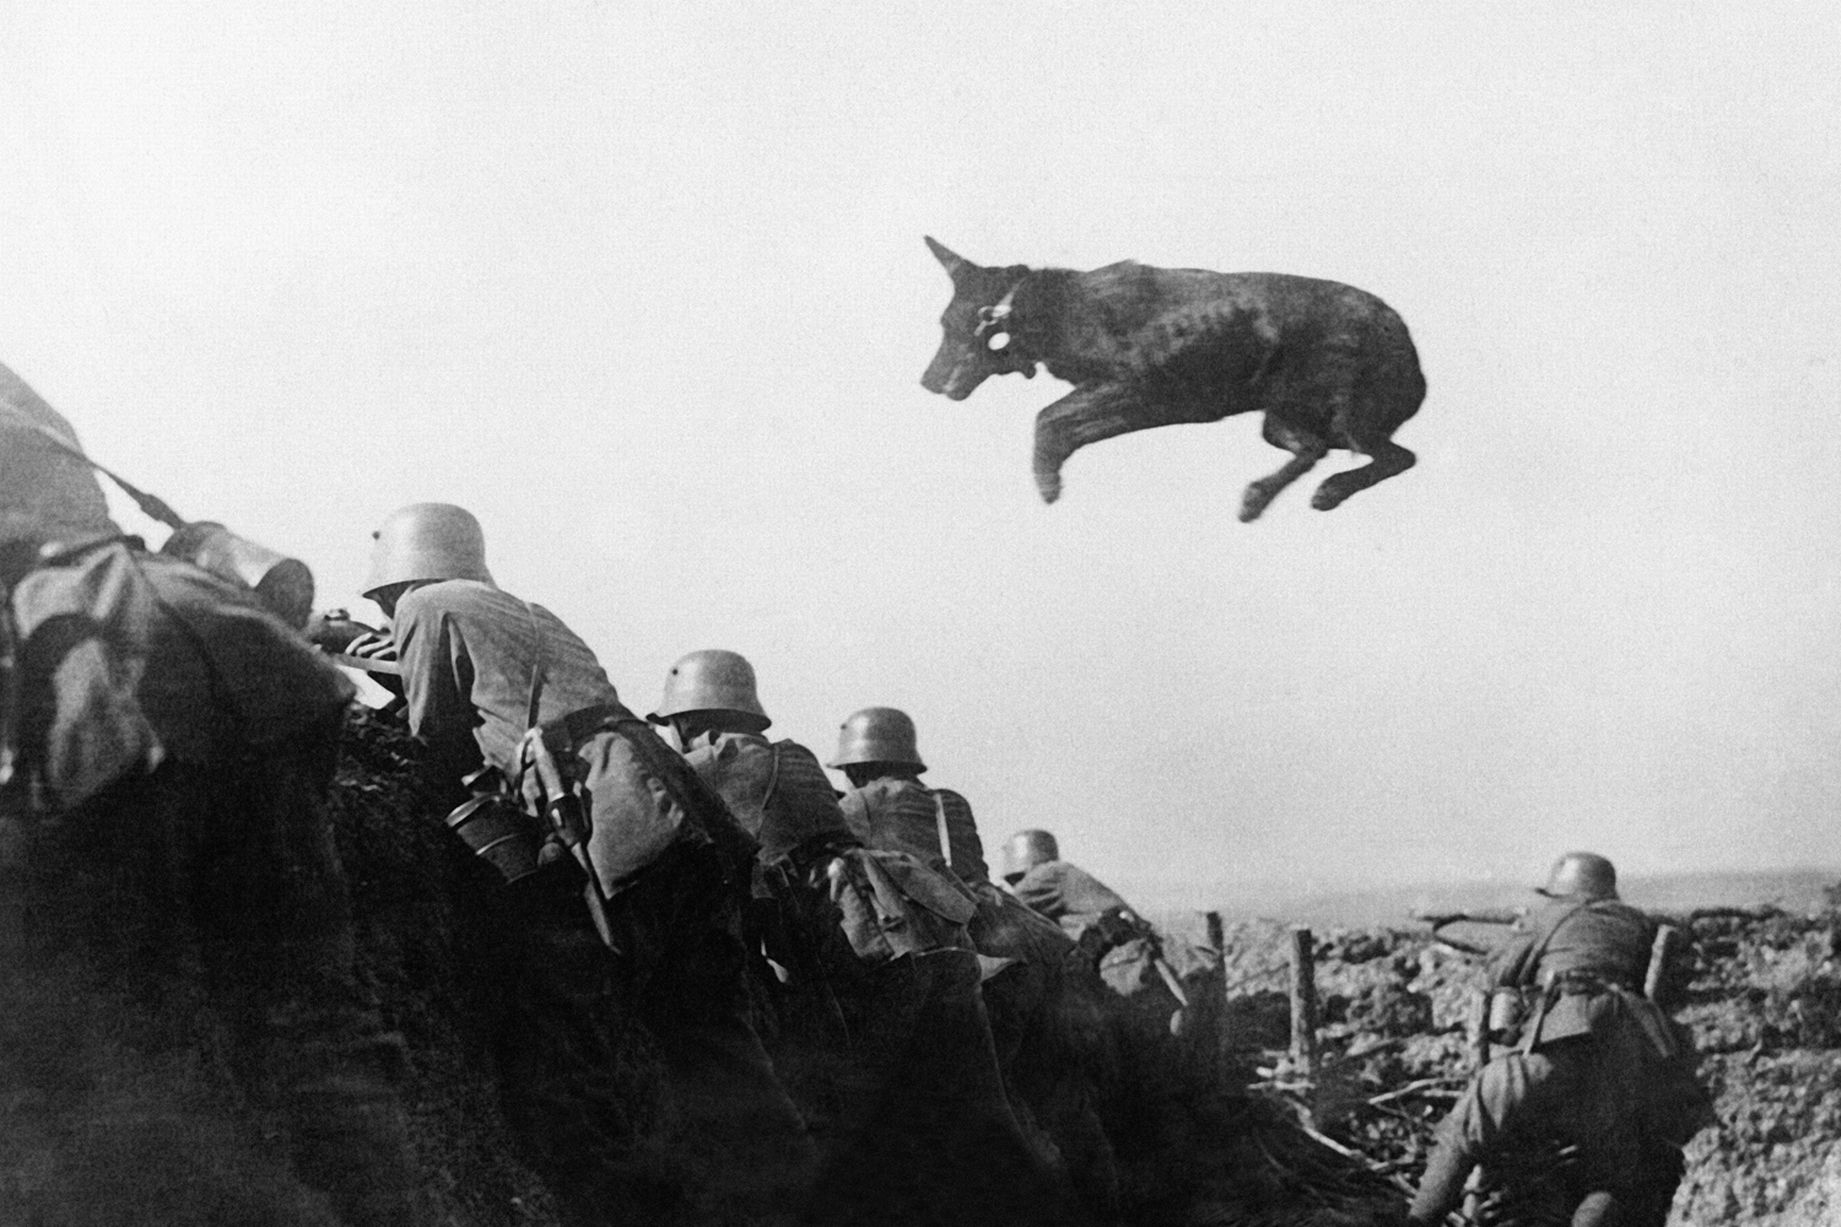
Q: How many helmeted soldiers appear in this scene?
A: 5